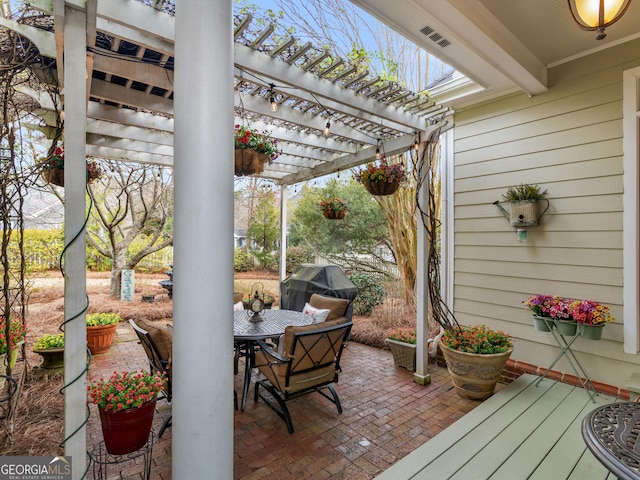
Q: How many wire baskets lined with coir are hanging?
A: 4